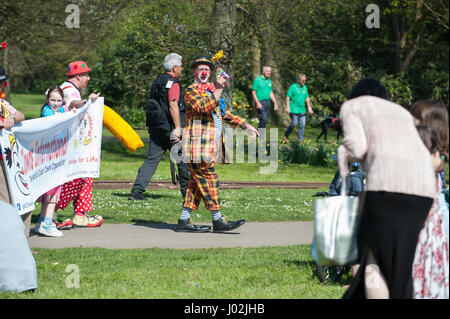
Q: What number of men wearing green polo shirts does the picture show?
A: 2